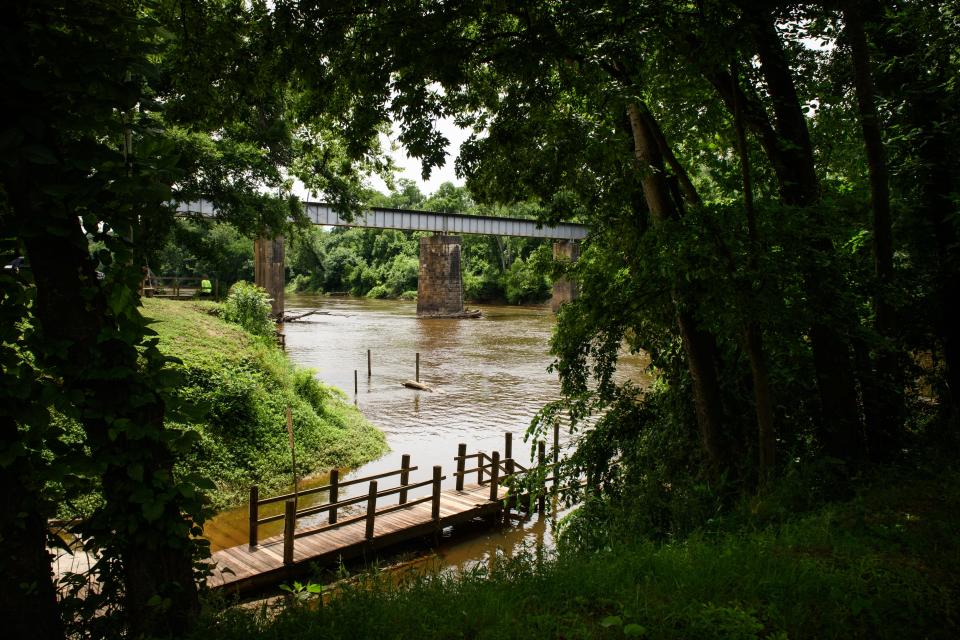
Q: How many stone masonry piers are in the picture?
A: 3